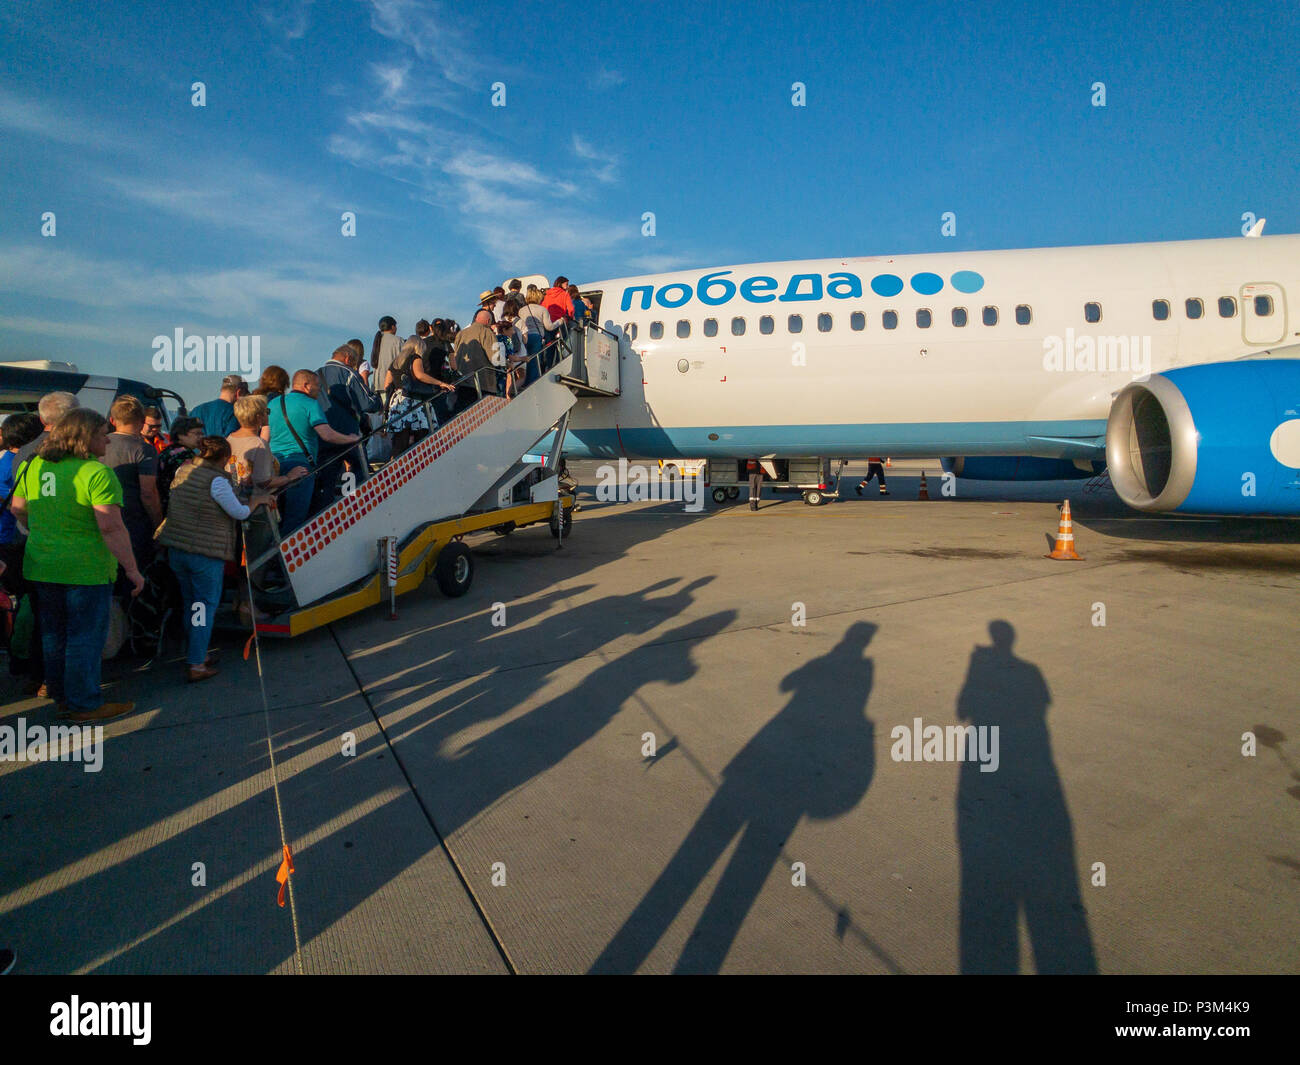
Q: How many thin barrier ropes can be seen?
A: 1